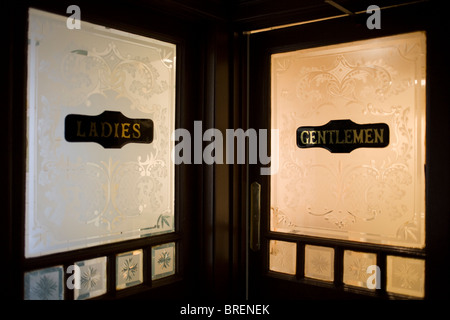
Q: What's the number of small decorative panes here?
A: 8